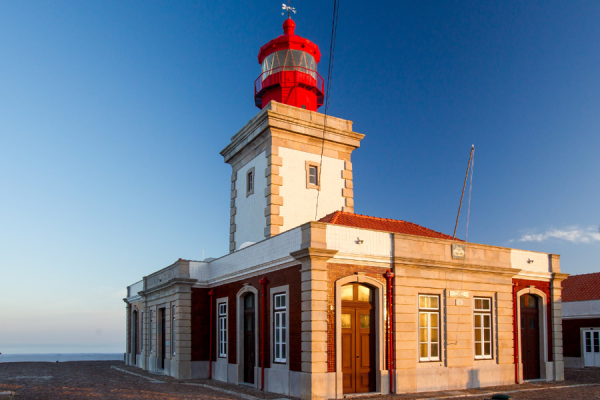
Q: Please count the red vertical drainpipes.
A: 4